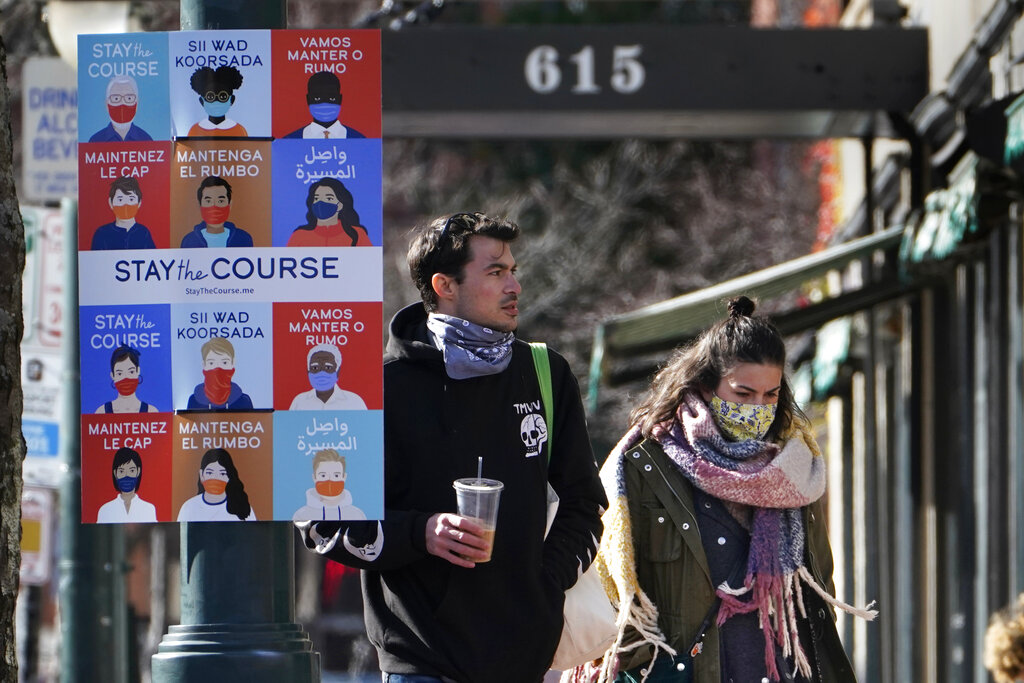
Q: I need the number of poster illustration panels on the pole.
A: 12